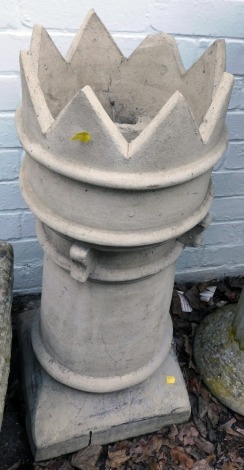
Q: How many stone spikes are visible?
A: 8